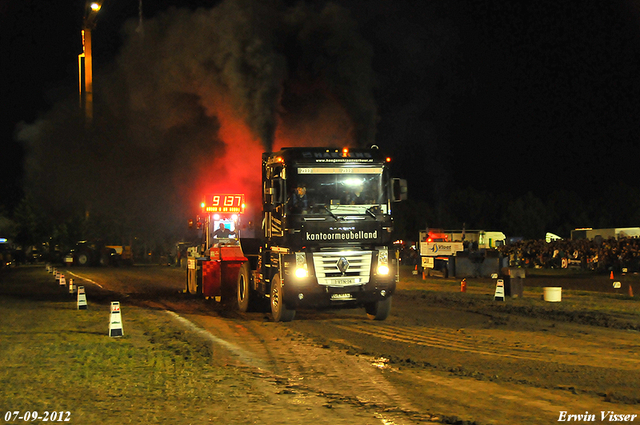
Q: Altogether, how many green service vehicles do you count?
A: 0